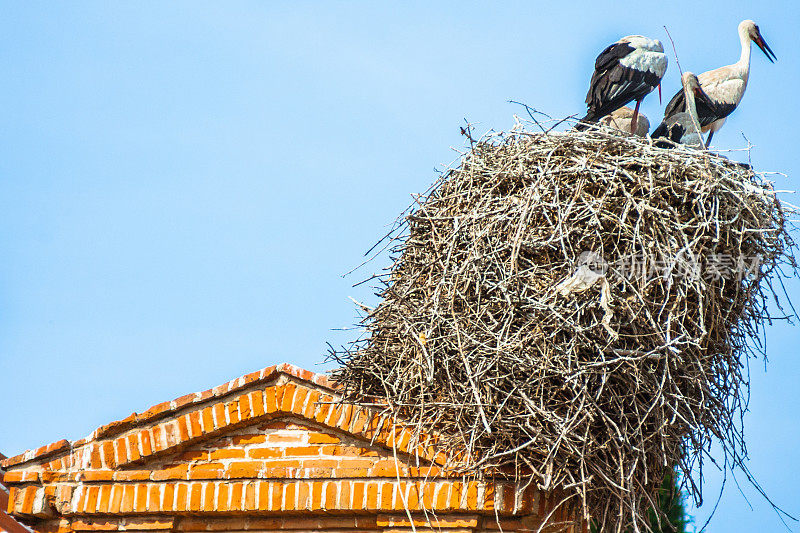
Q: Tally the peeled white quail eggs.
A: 0